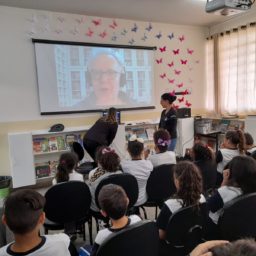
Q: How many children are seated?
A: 12